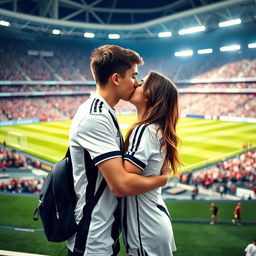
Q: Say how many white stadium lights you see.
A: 11